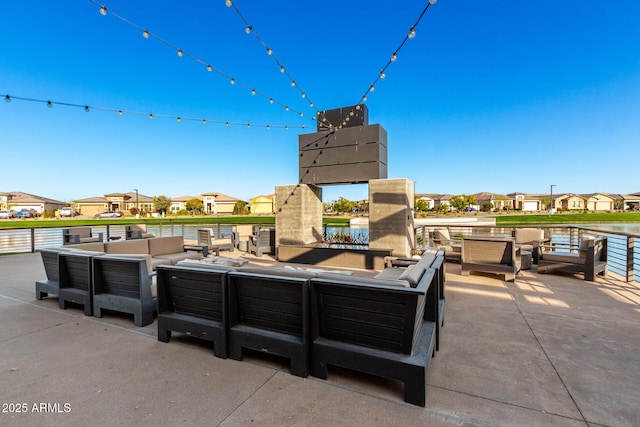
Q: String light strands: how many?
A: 4